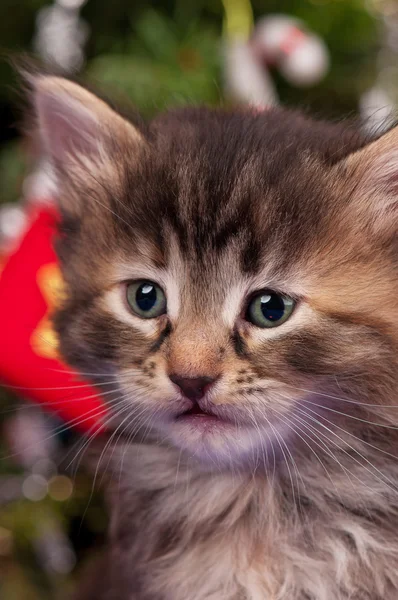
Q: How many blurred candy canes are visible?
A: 1